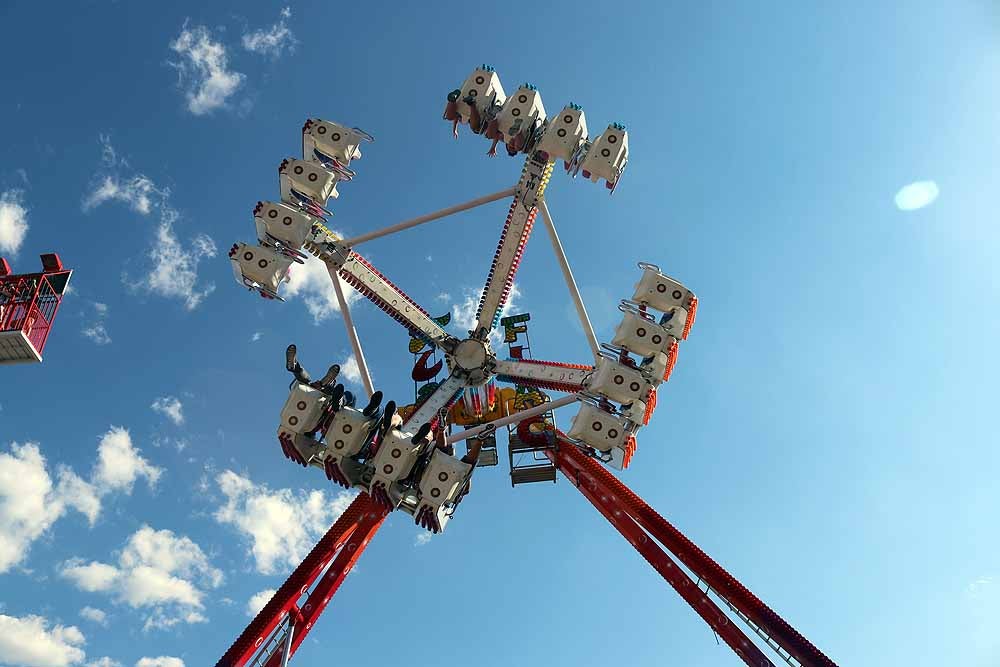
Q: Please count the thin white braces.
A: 4